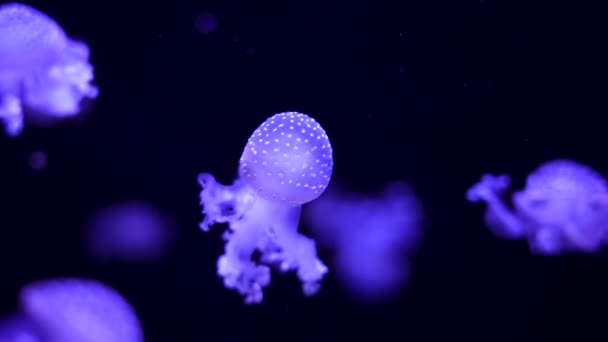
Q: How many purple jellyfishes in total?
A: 6